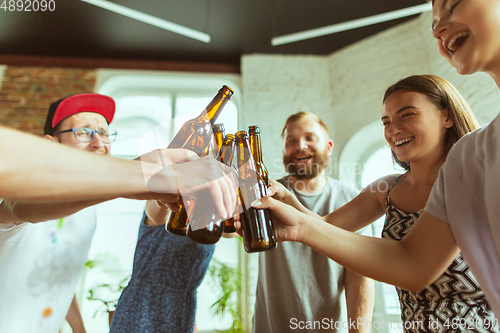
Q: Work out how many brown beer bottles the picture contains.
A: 5